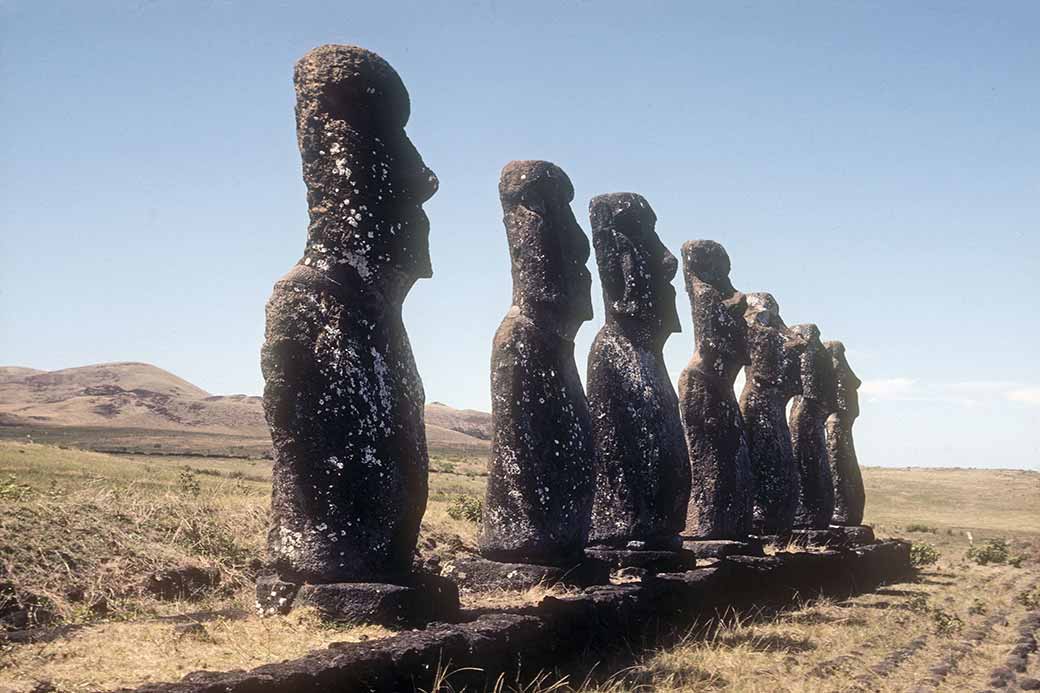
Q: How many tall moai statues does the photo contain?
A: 7